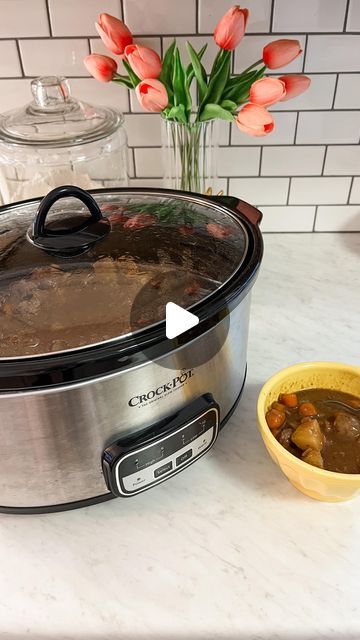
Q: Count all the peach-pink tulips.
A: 9